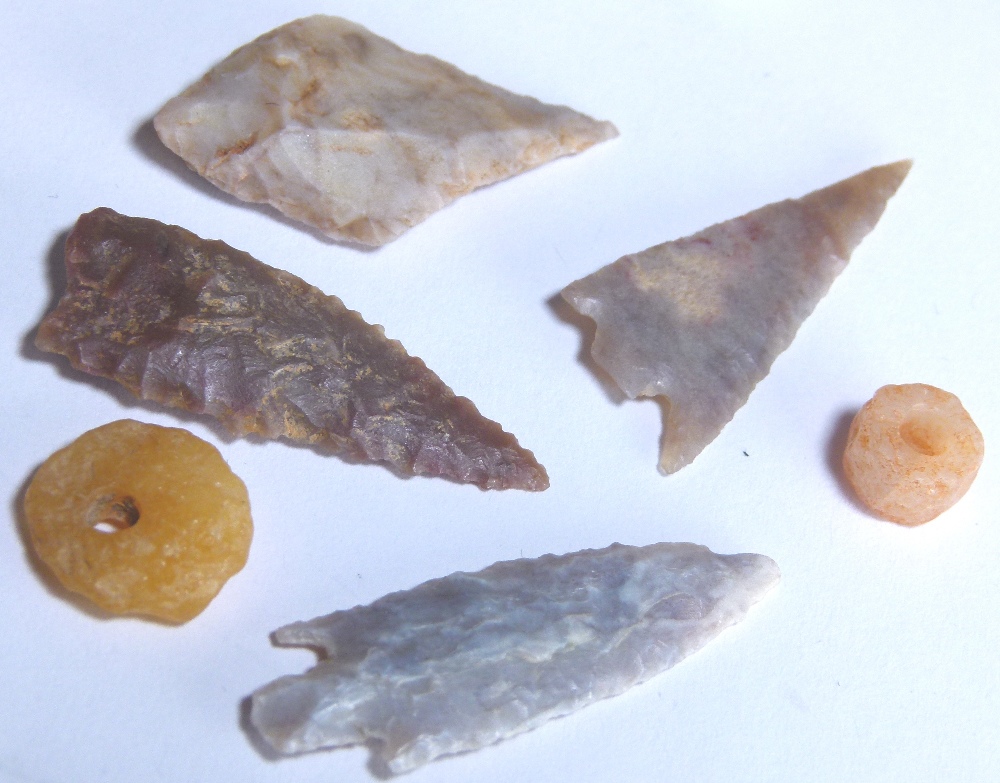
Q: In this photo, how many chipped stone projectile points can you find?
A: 4